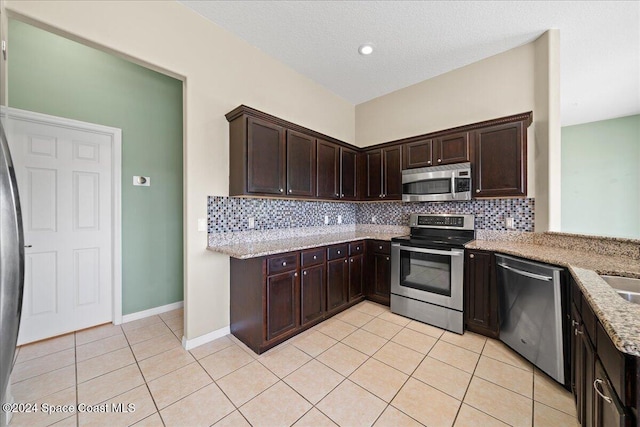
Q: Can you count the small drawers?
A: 5